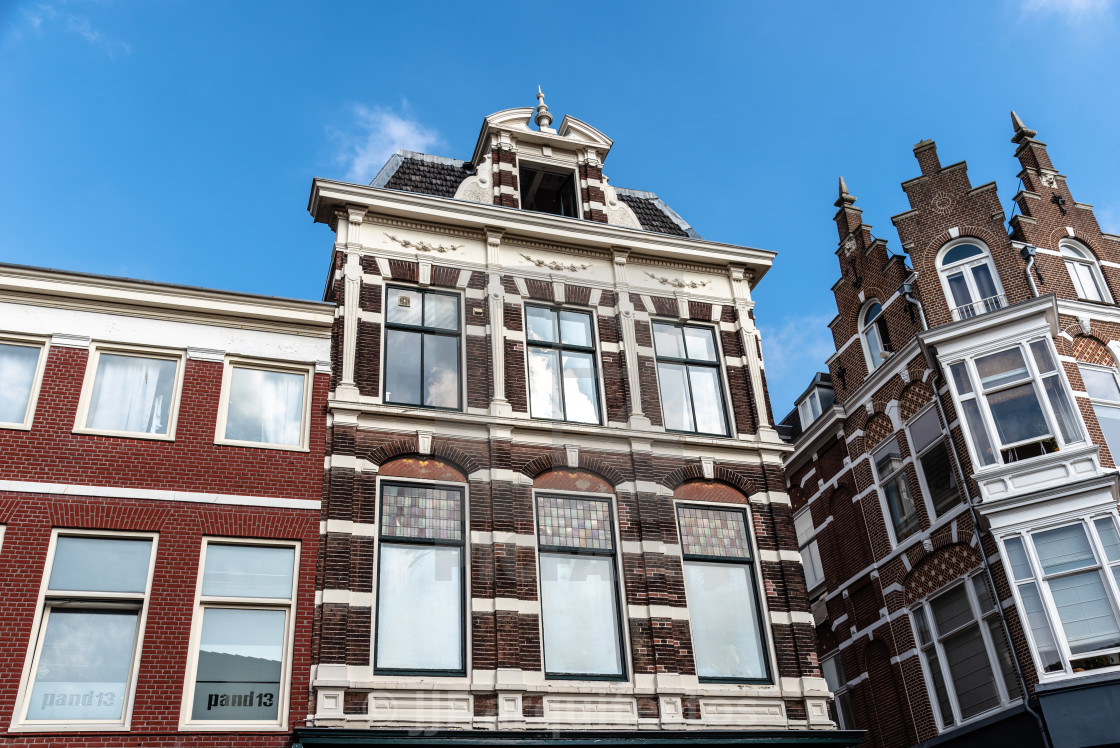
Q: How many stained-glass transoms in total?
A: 3